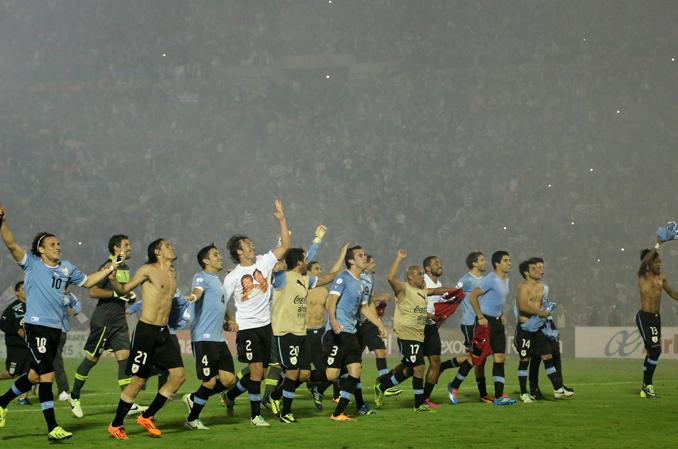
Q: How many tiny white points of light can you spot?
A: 13